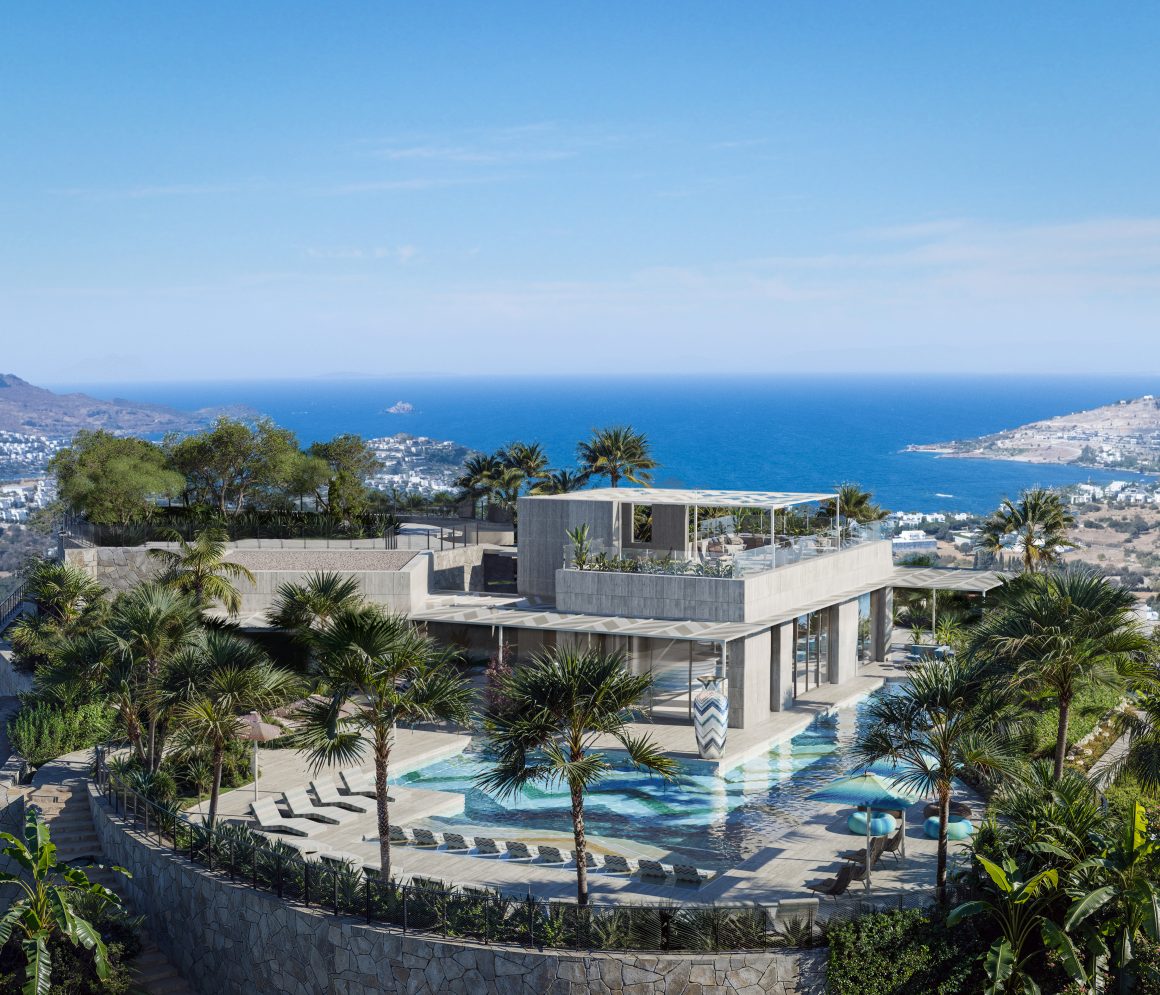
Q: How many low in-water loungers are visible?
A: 10